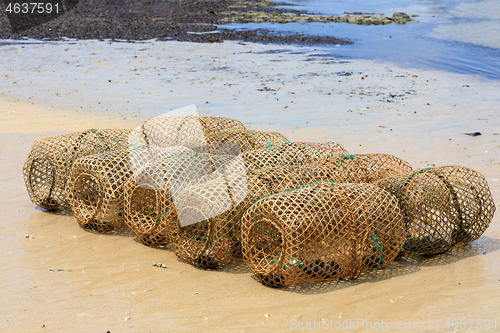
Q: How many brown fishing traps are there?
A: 10